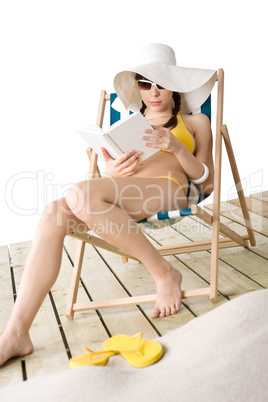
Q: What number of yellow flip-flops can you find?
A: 2